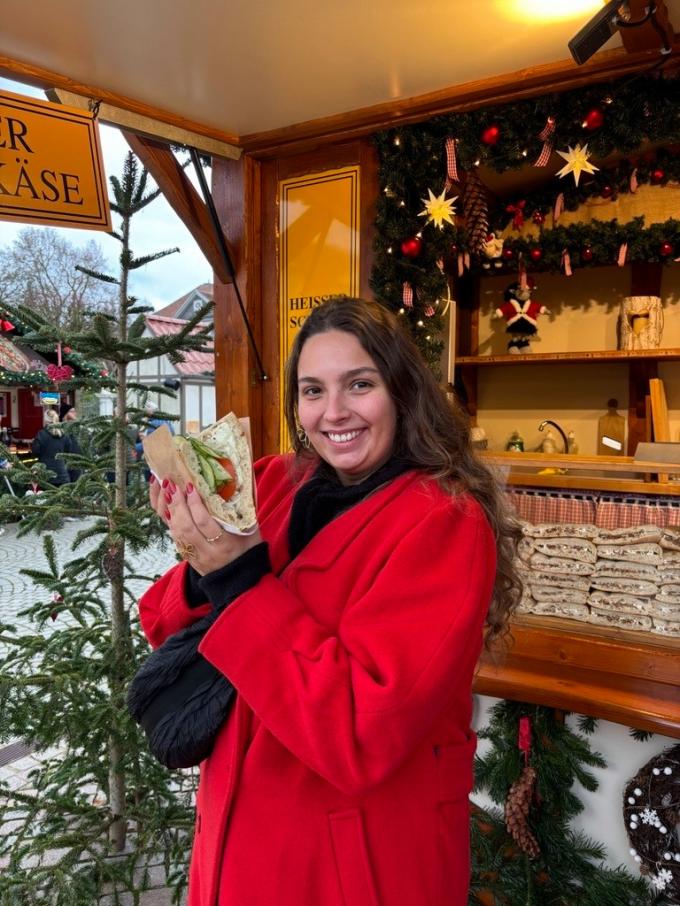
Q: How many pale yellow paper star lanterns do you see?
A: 2